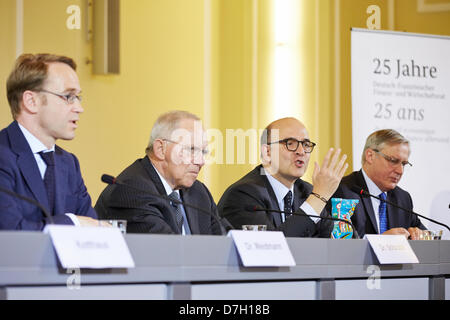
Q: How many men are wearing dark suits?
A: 4